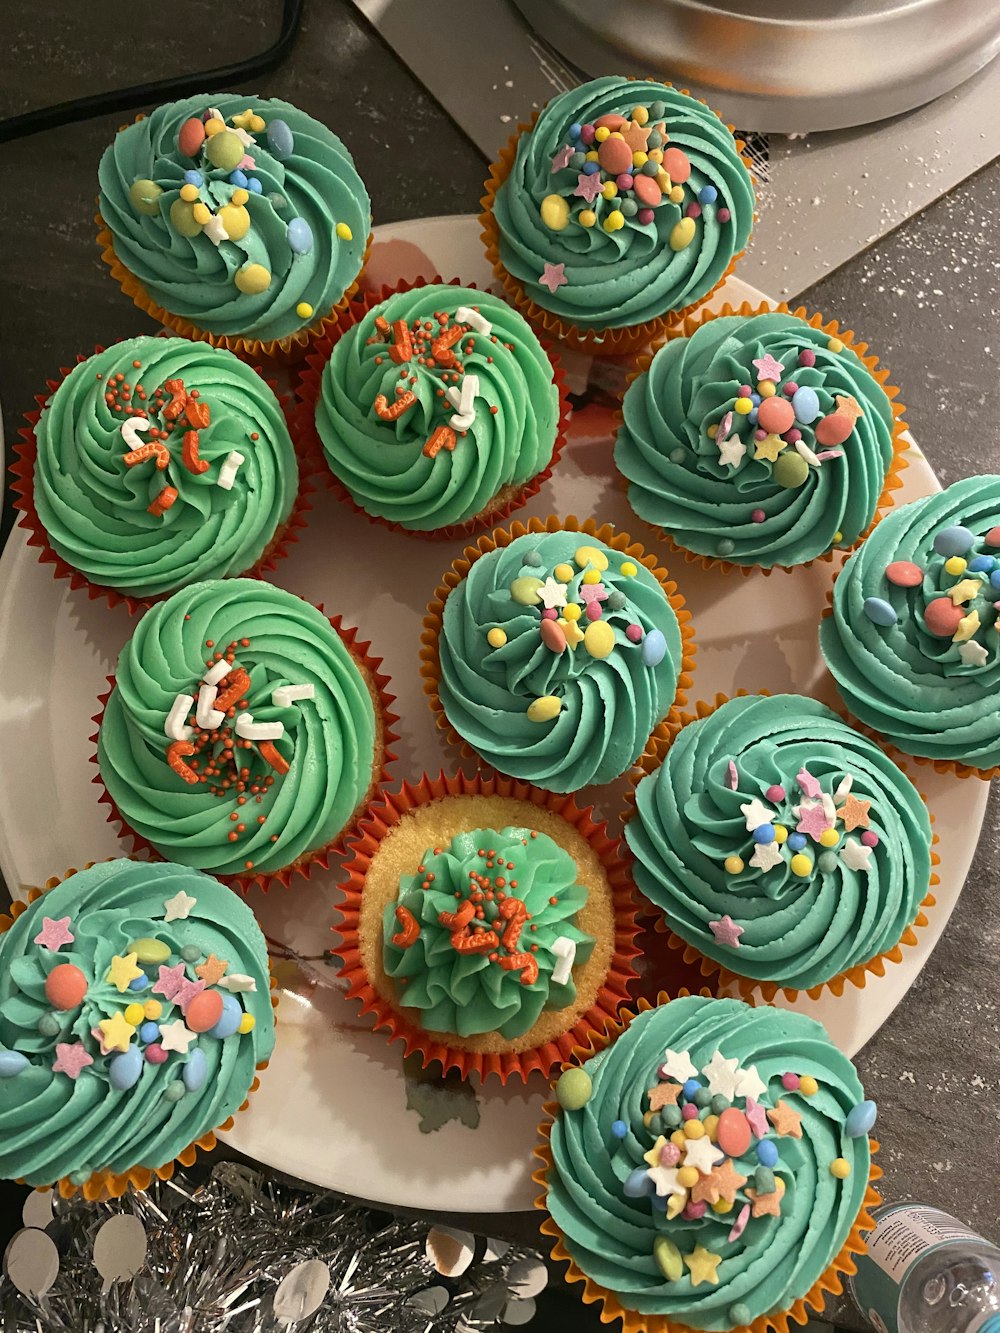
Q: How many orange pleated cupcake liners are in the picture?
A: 8